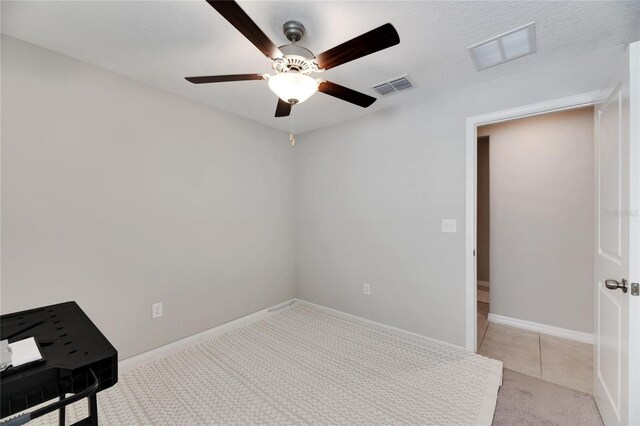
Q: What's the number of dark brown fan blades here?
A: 5